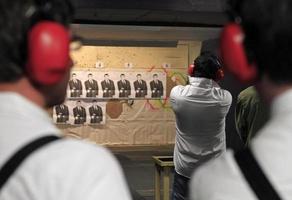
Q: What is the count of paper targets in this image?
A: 9